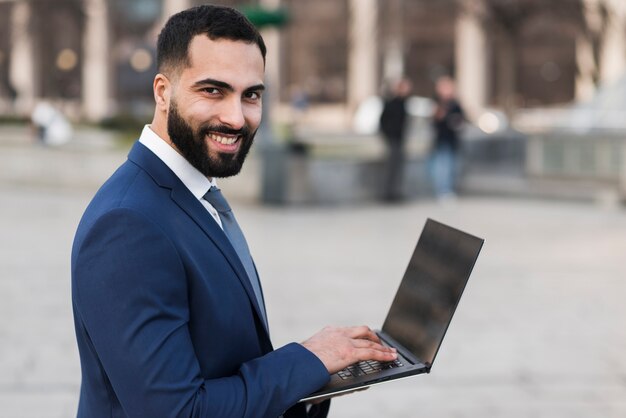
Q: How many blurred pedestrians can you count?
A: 2